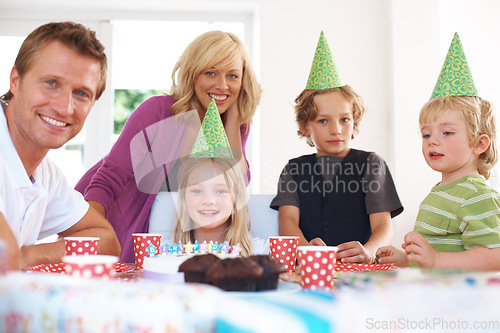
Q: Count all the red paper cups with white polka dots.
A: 5